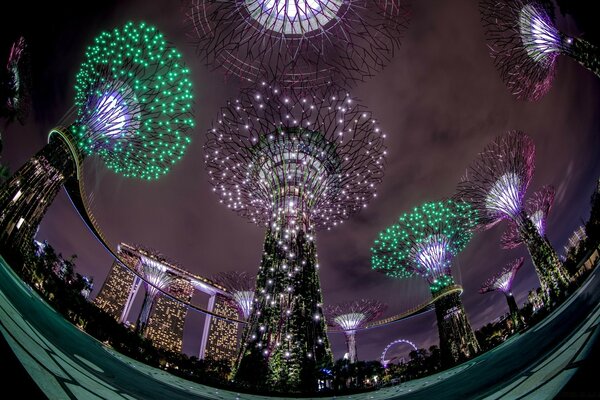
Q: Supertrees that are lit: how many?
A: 11